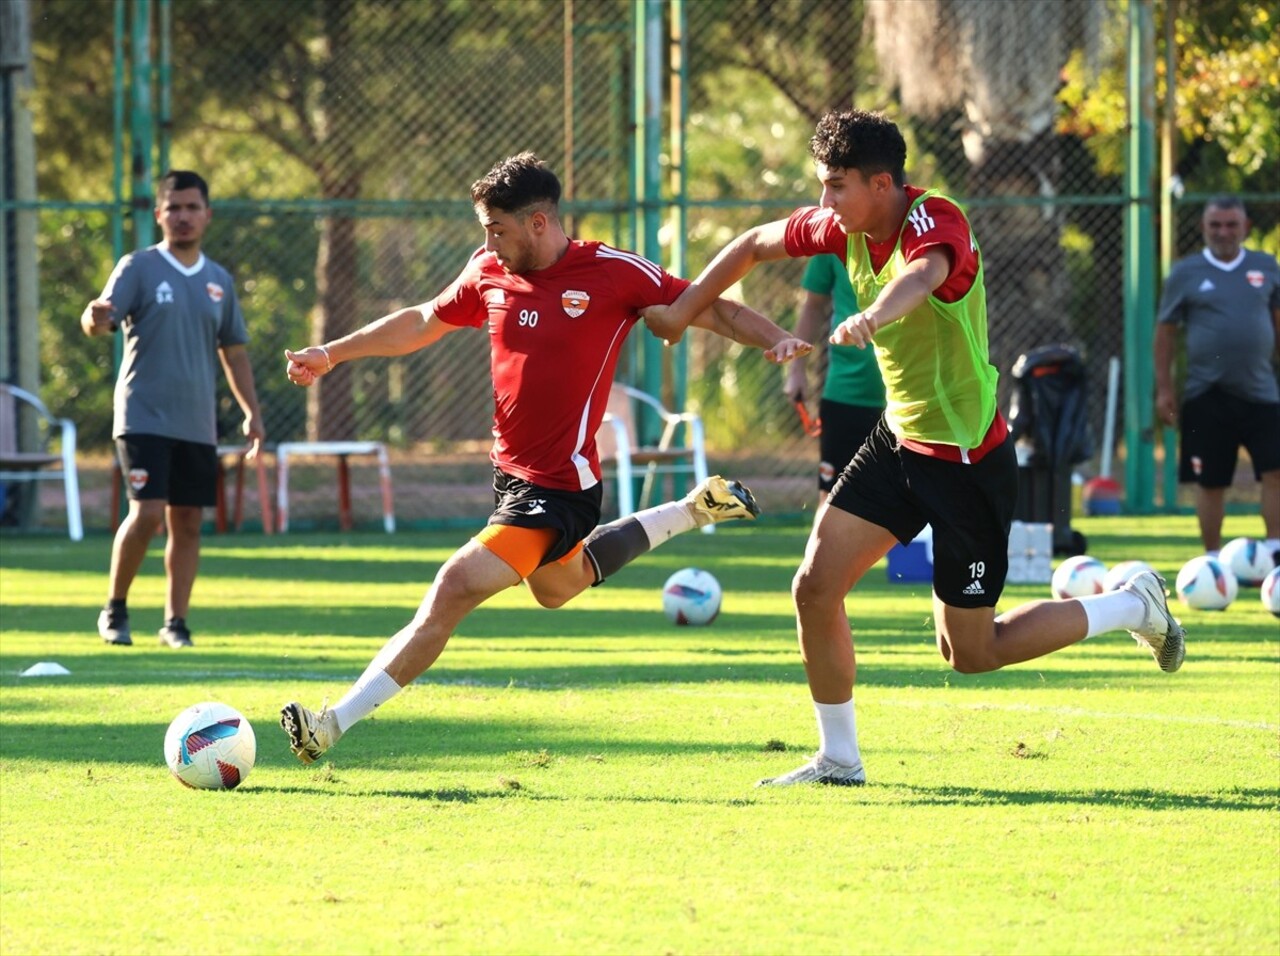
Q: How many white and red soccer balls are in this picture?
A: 7